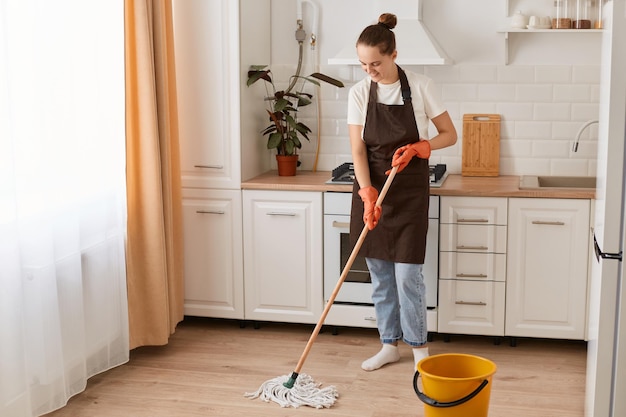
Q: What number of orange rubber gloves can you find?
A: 2